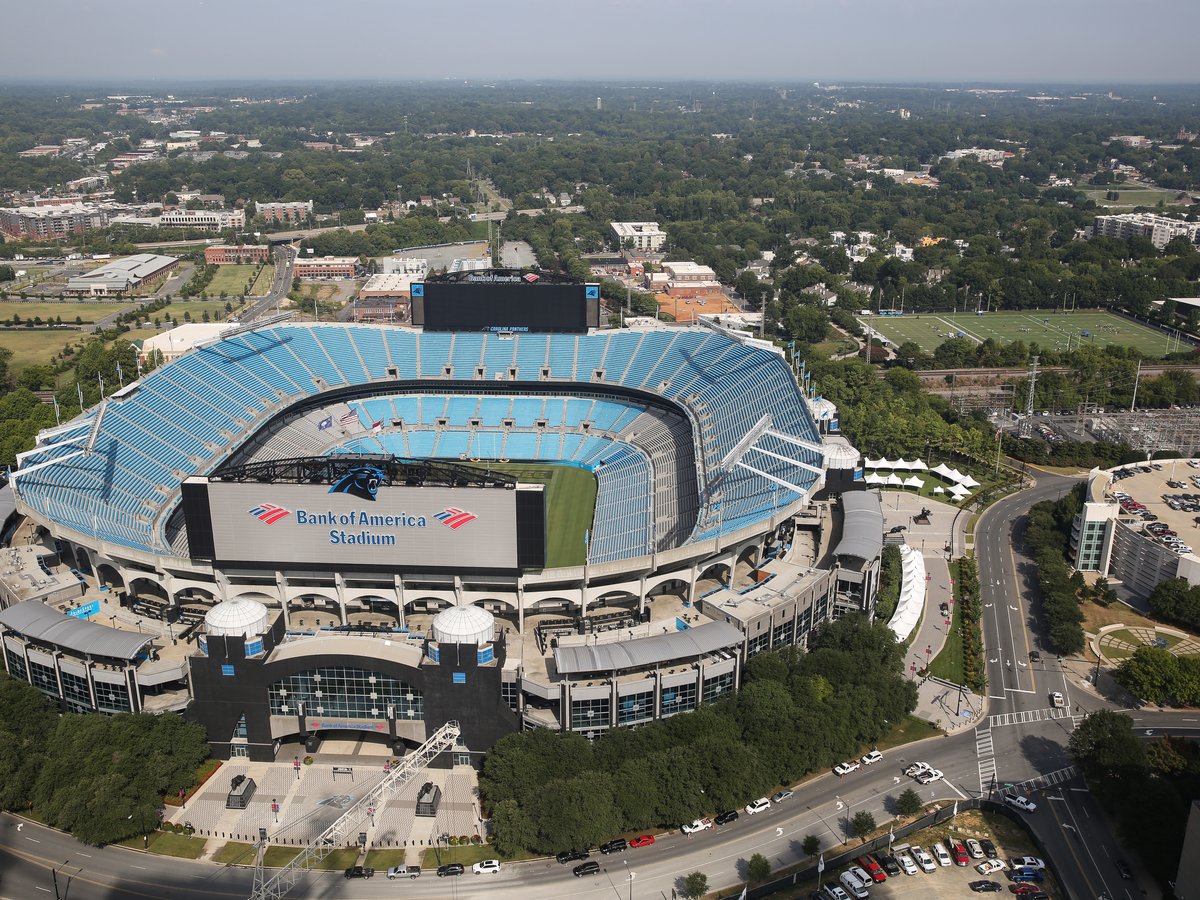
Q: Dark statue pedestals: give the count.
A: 2